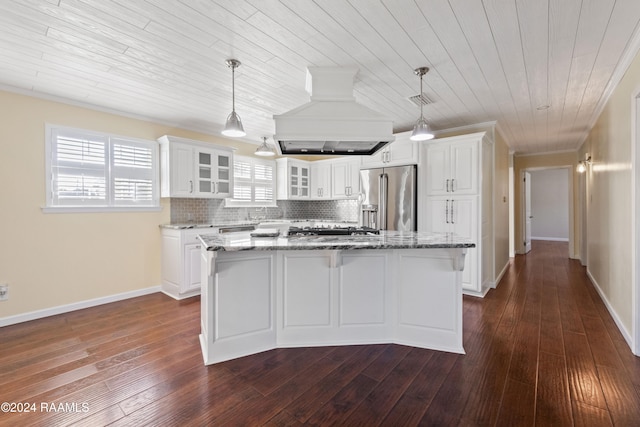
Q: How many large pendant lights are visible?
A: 2